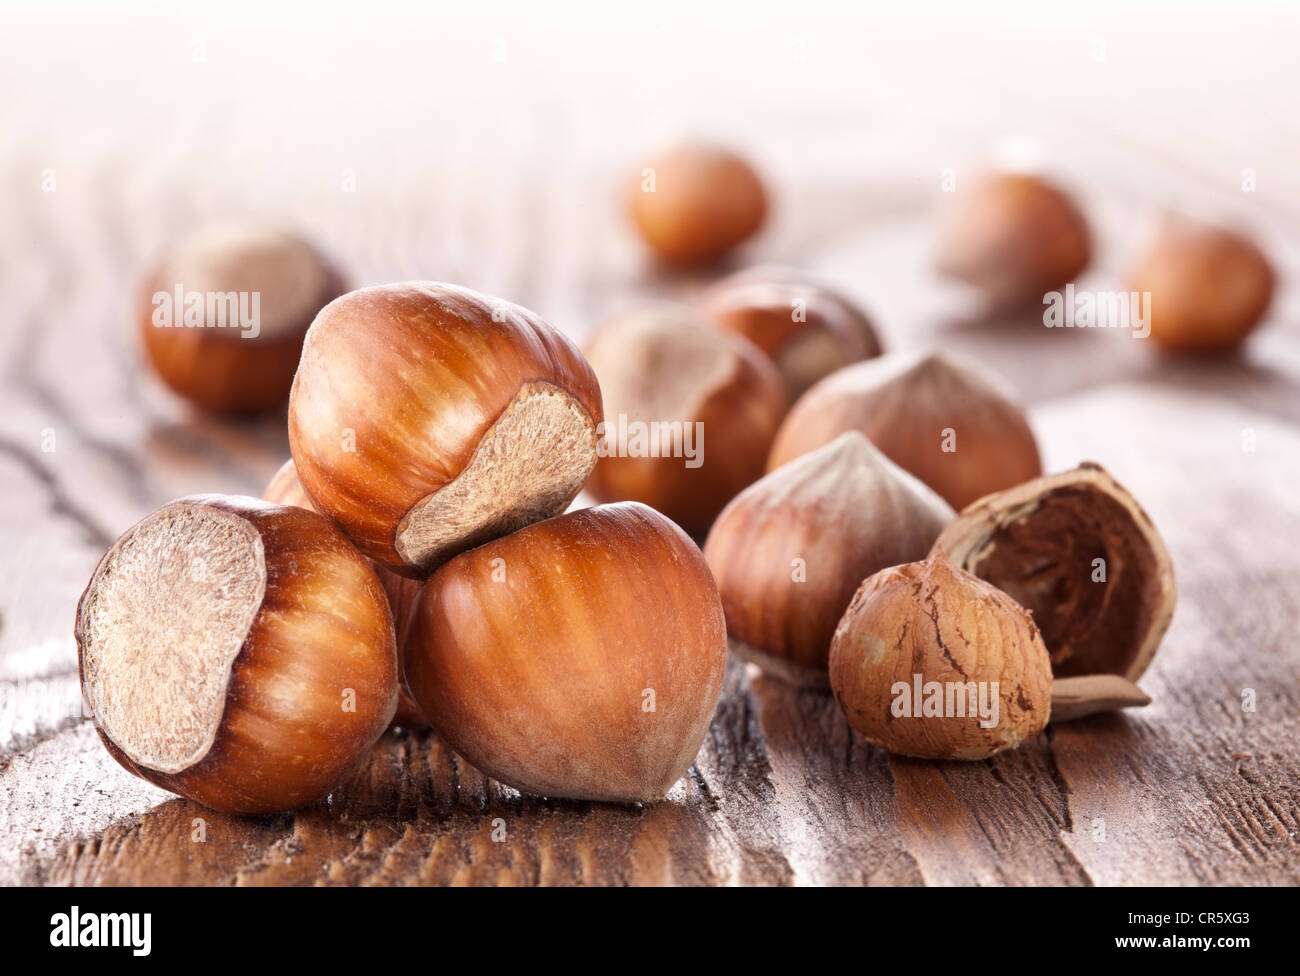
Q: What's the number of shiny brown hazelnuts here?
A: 12